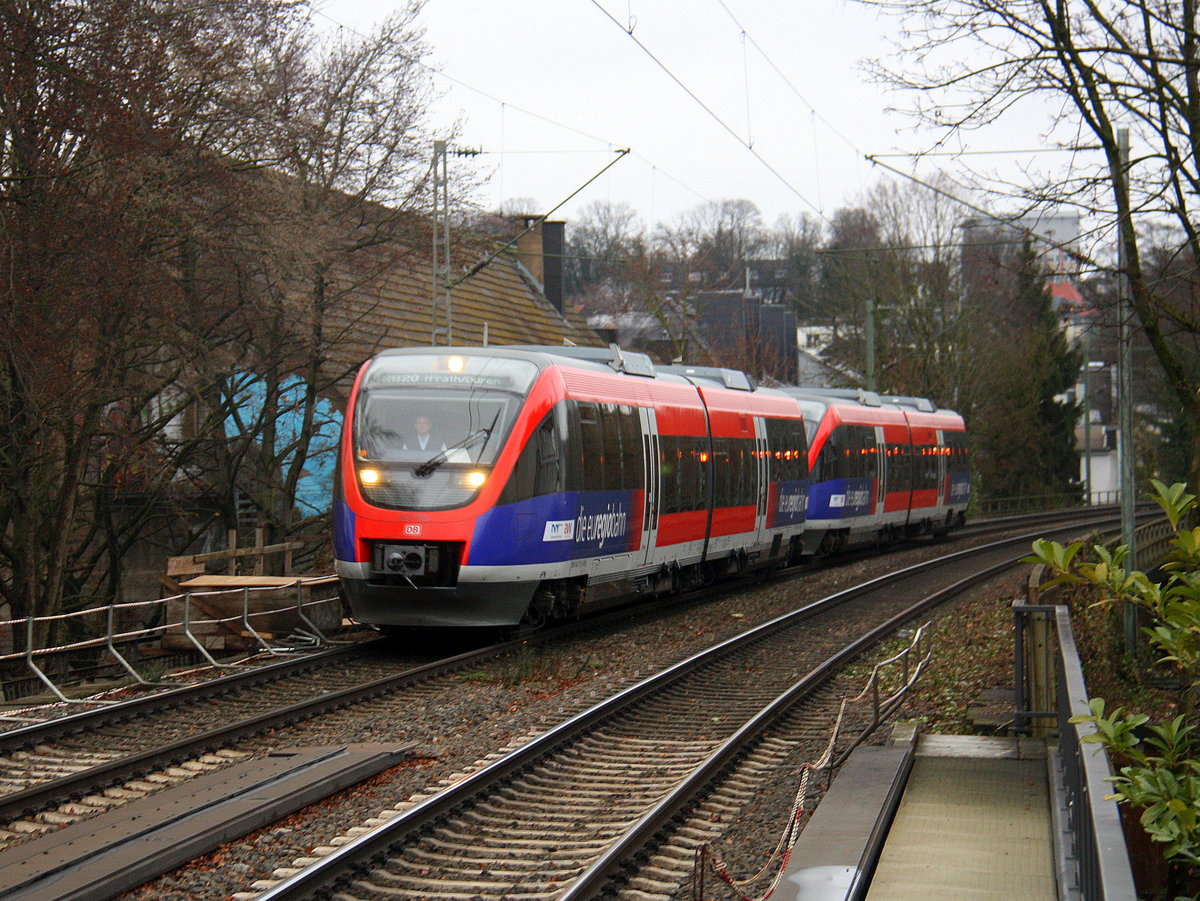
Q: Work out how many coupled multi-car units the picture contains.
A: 2